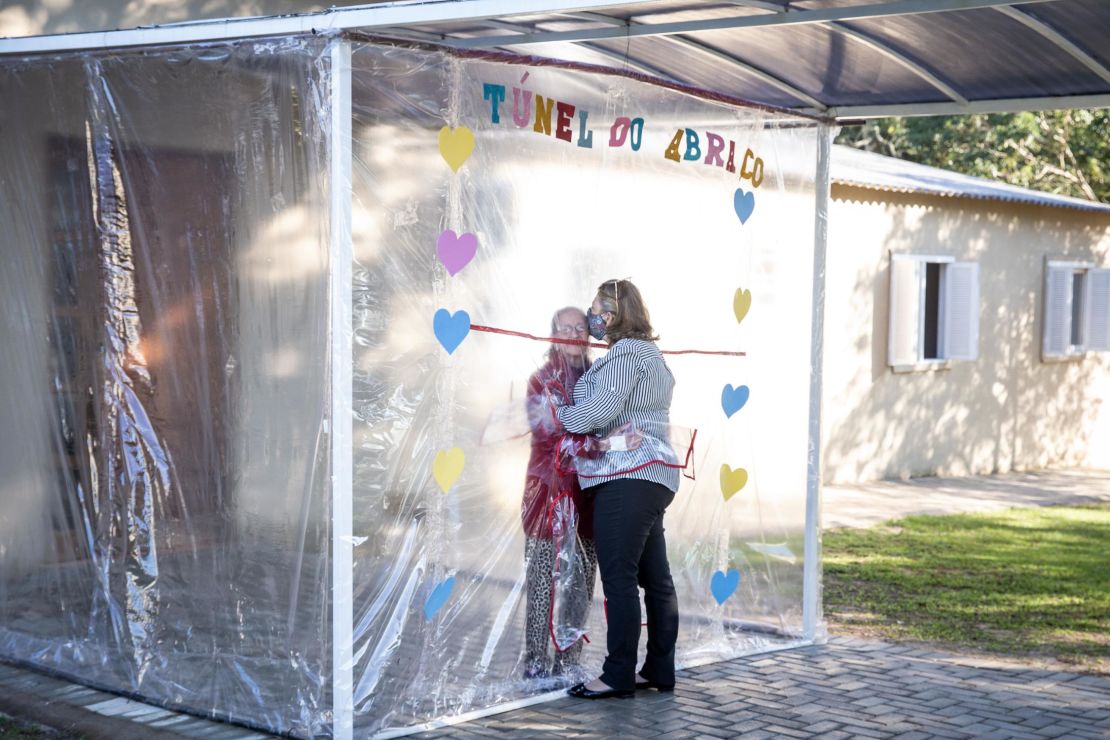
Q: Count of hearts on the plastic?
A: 10